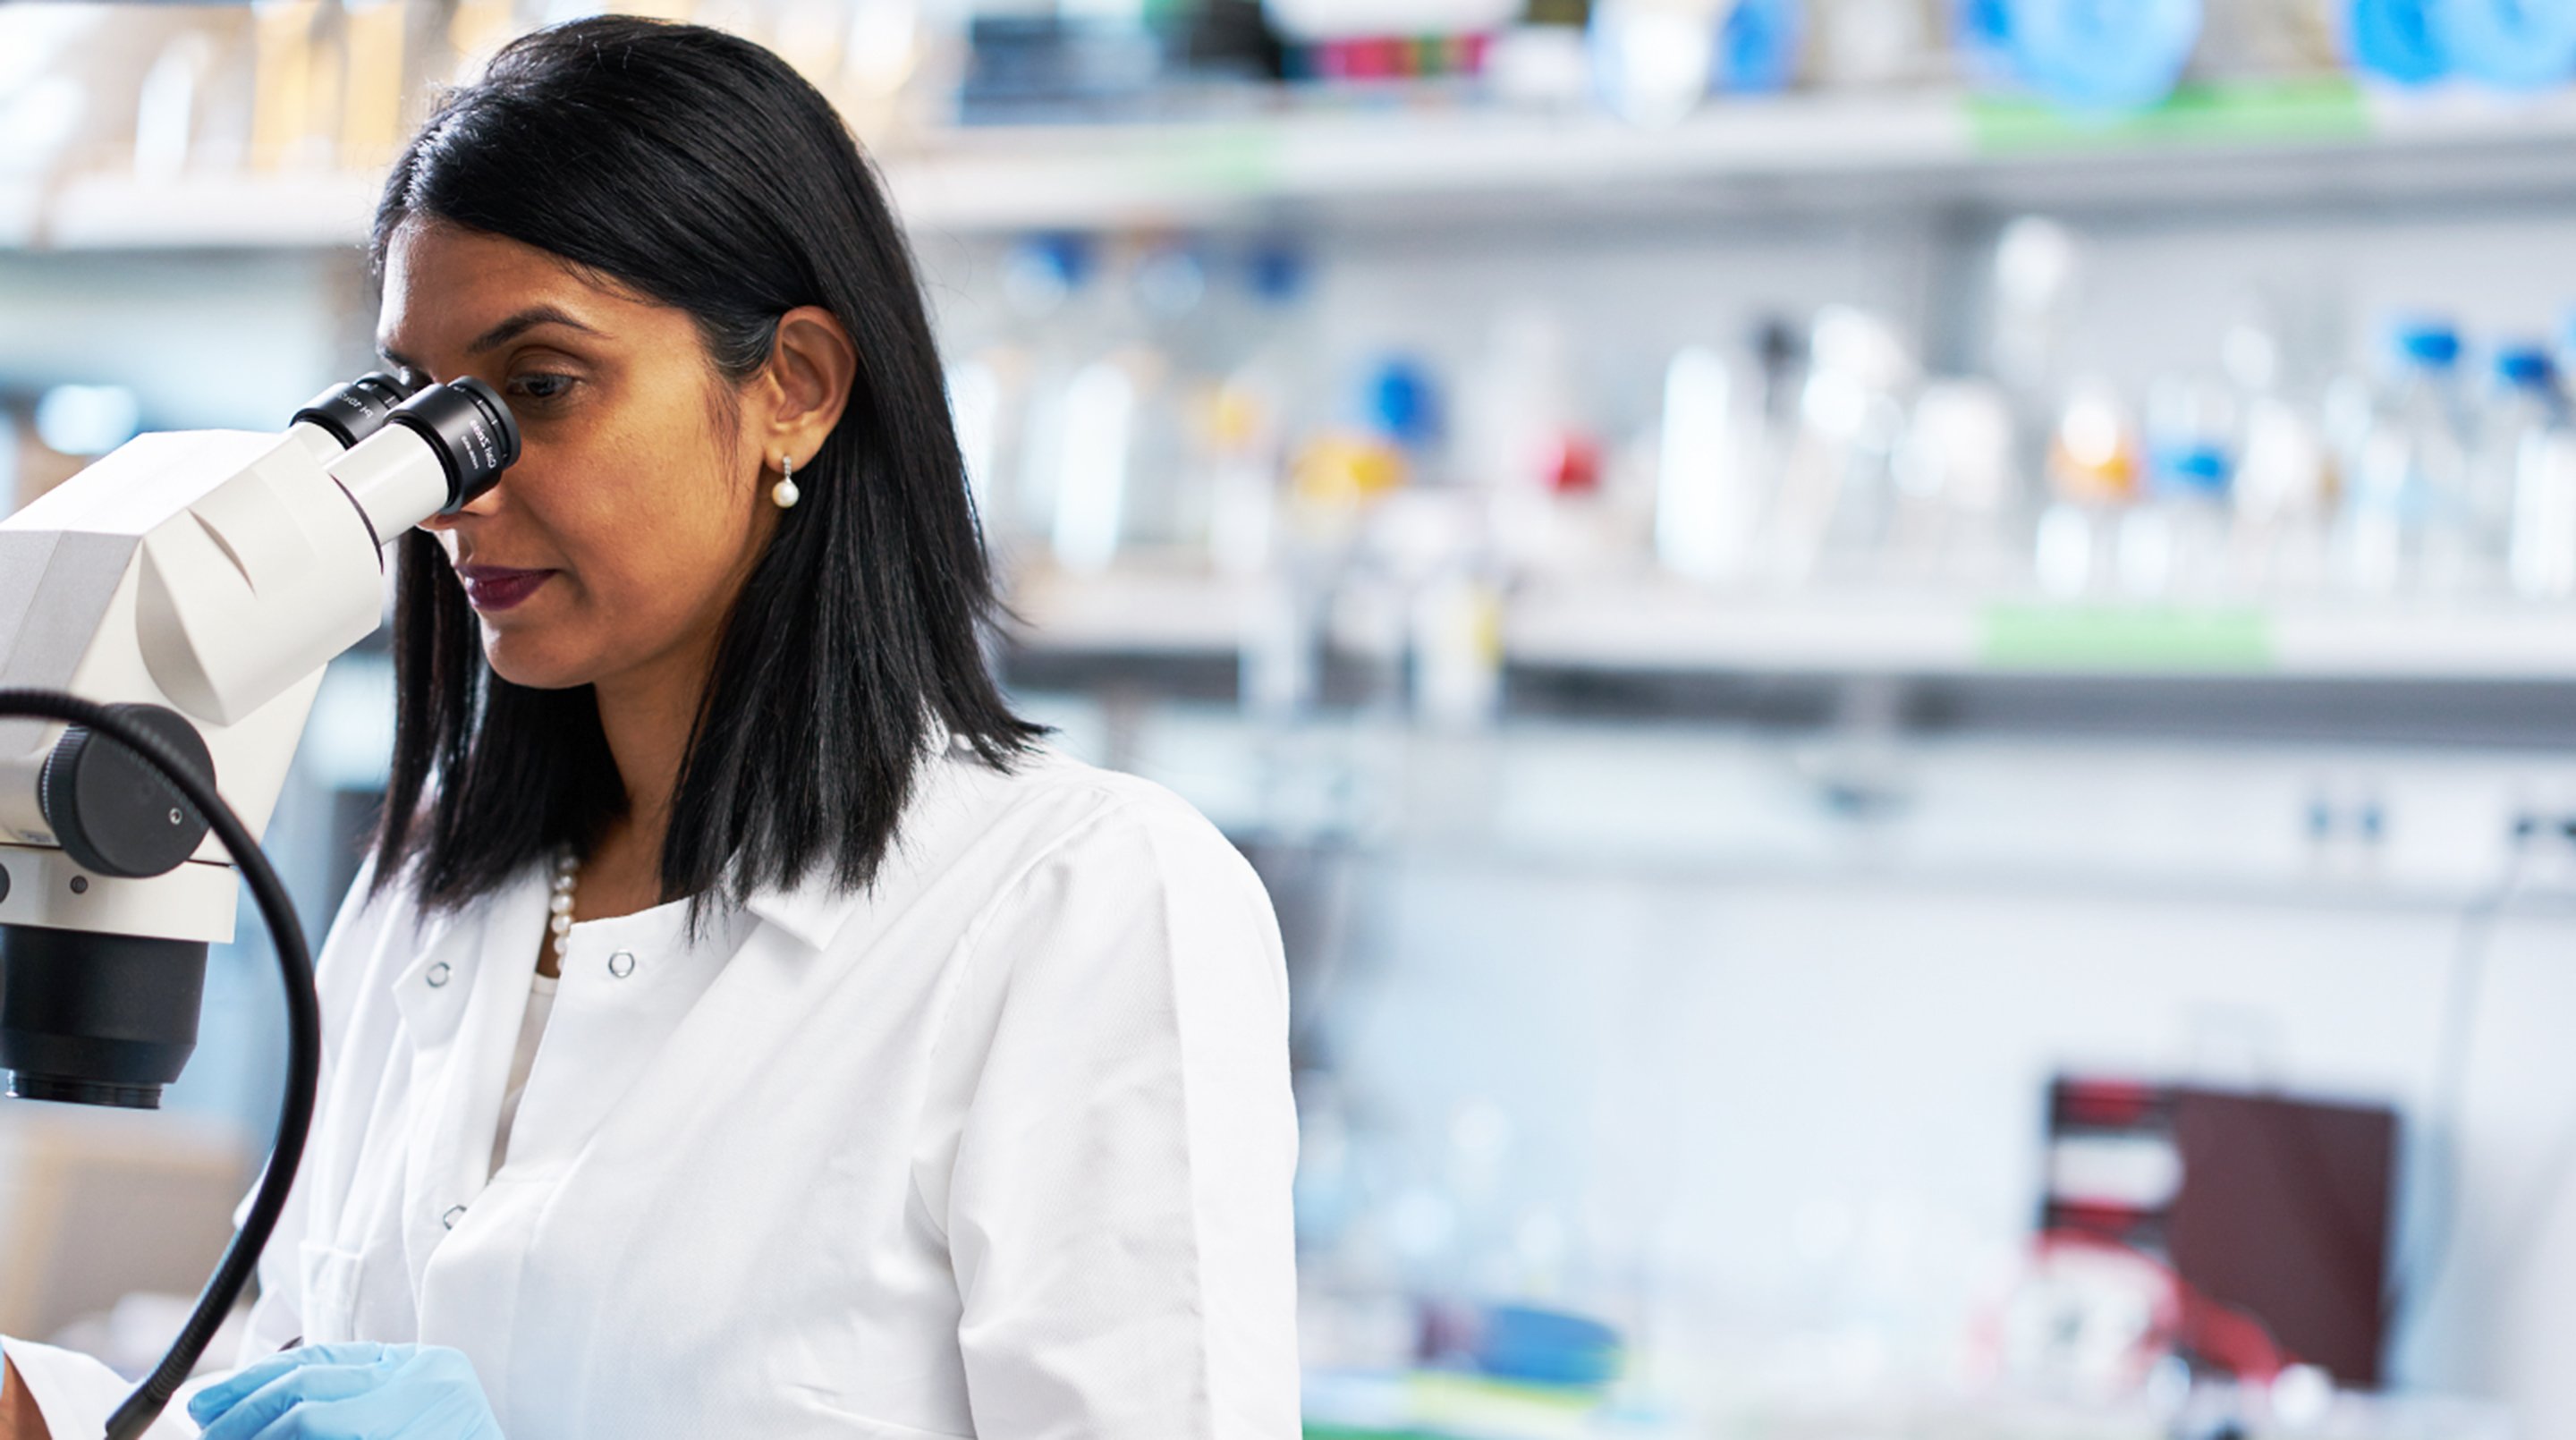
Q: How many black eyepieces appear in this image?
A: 2